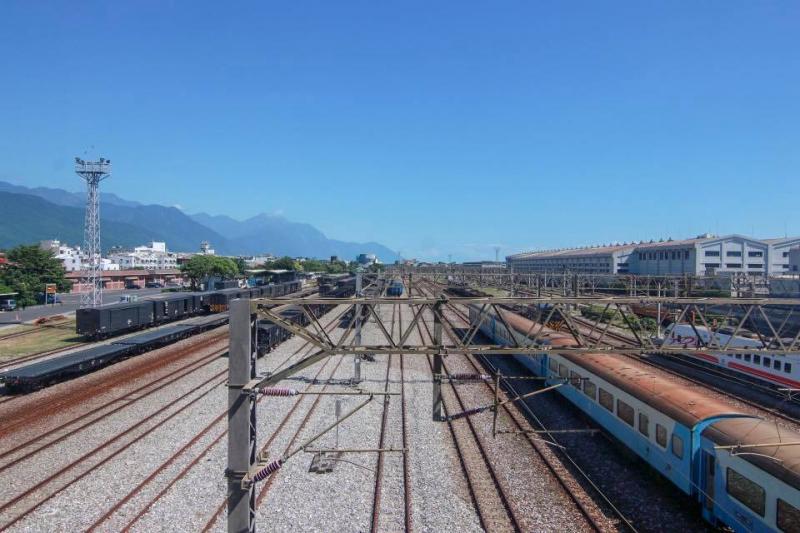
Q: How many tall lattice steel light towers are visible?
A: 1